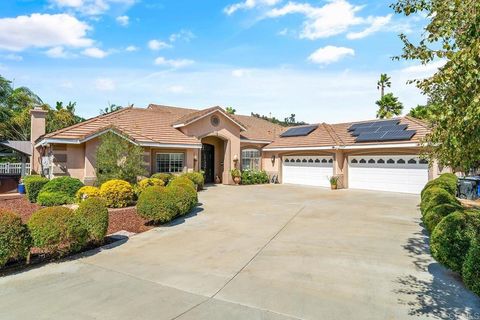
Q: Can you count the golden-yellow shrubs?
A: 3